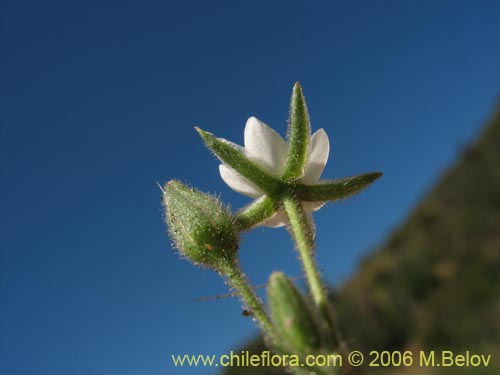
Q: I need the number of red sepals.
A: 0